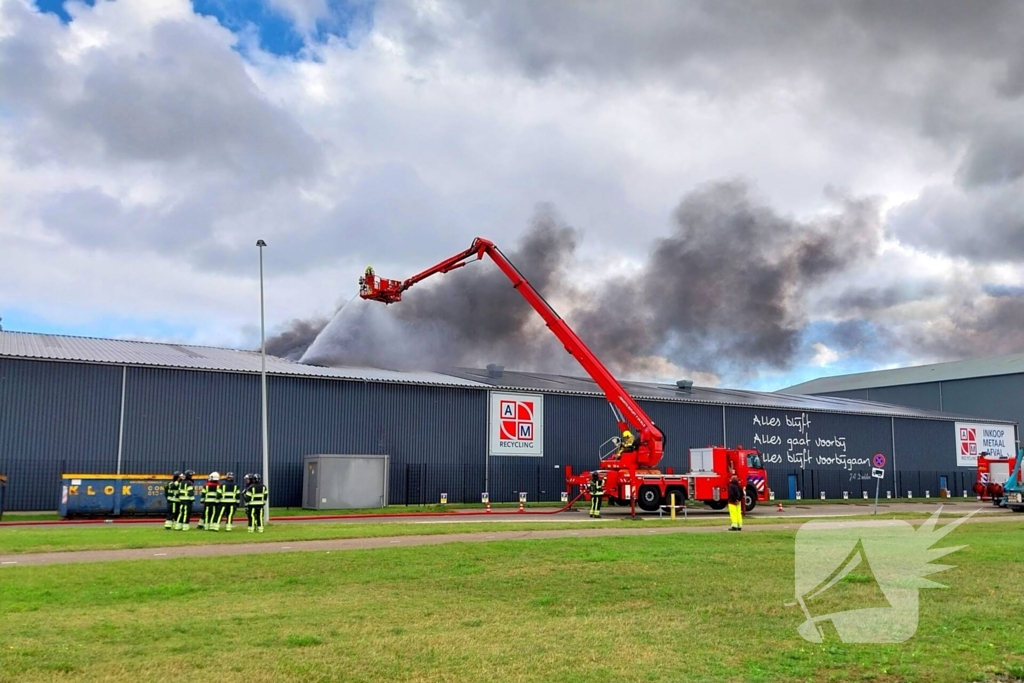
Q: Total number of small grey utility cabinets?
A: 1